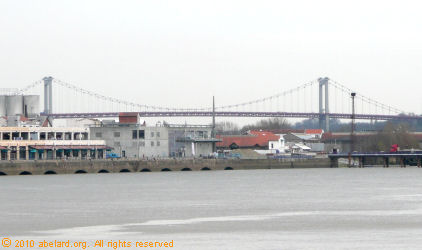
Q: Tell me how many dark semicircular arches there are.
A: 11